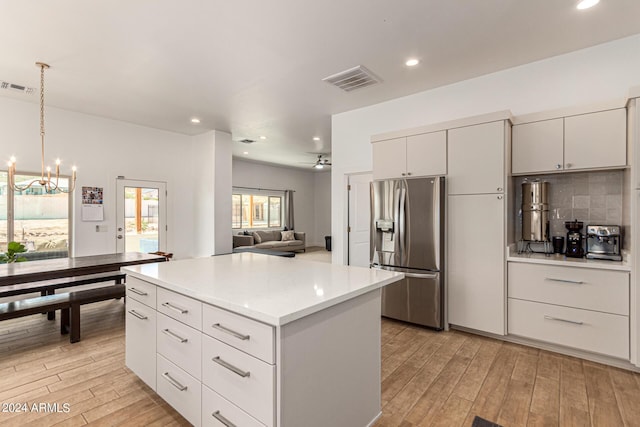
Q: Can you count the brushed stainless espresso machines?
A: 1